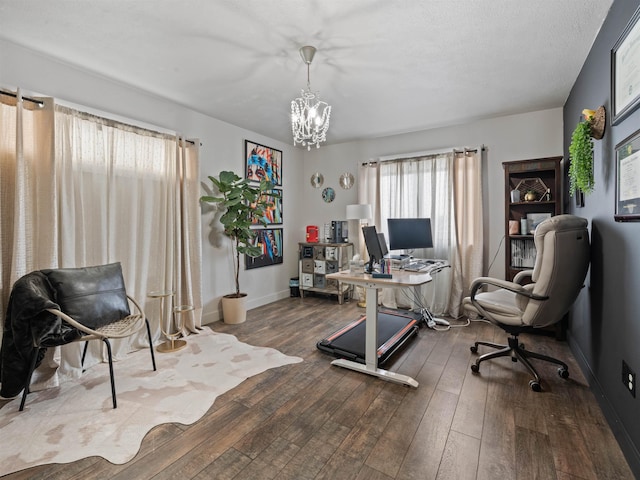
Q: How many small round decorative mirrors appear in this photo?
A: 3